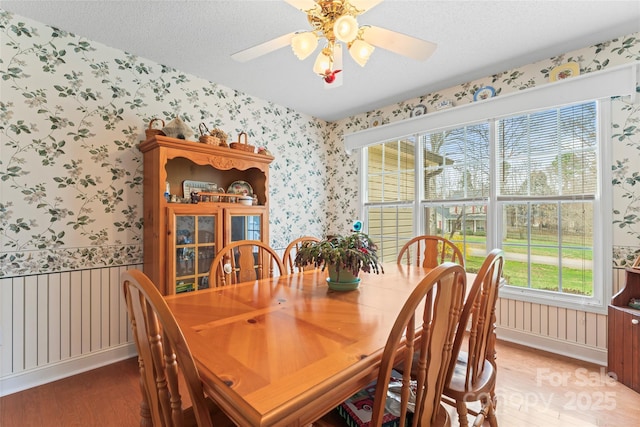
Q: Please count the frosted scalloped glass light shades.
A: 4